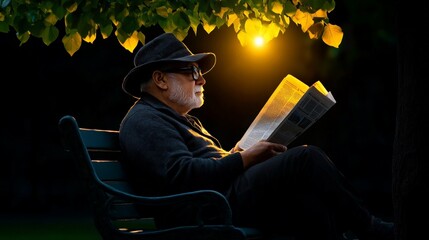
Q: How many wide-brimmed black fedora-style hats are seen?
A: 1